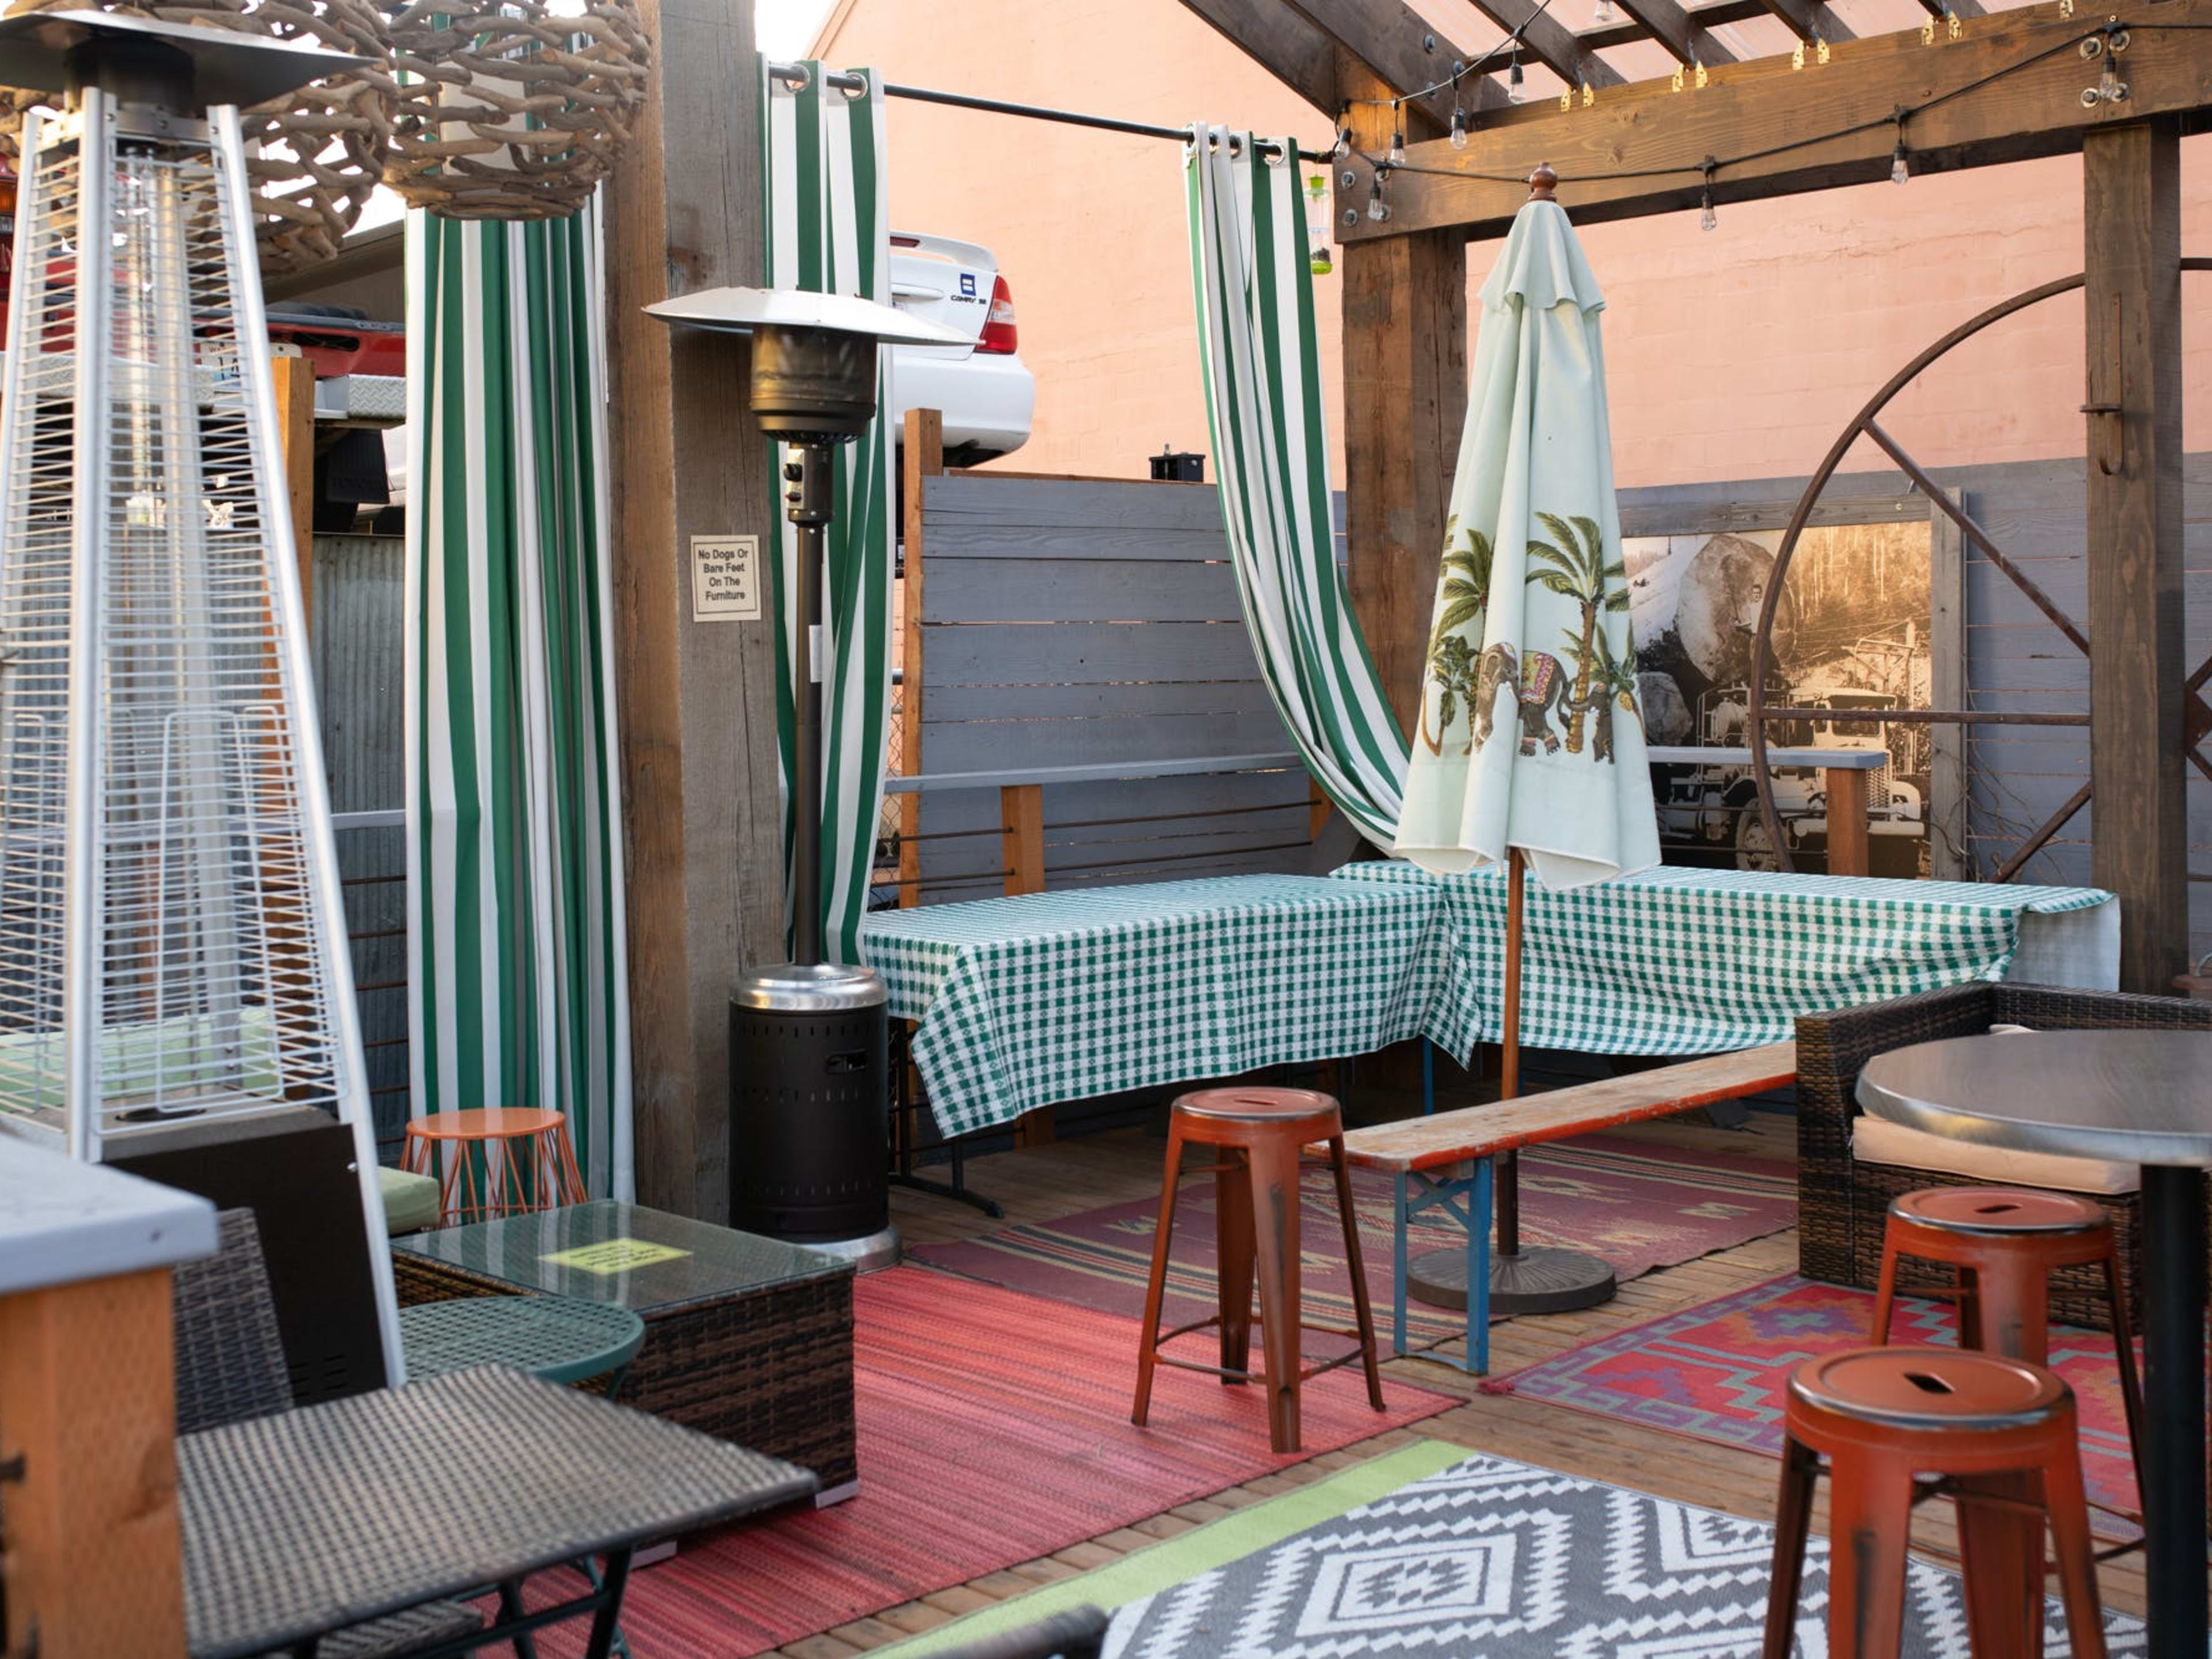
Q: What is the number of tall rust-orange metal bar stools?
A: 3